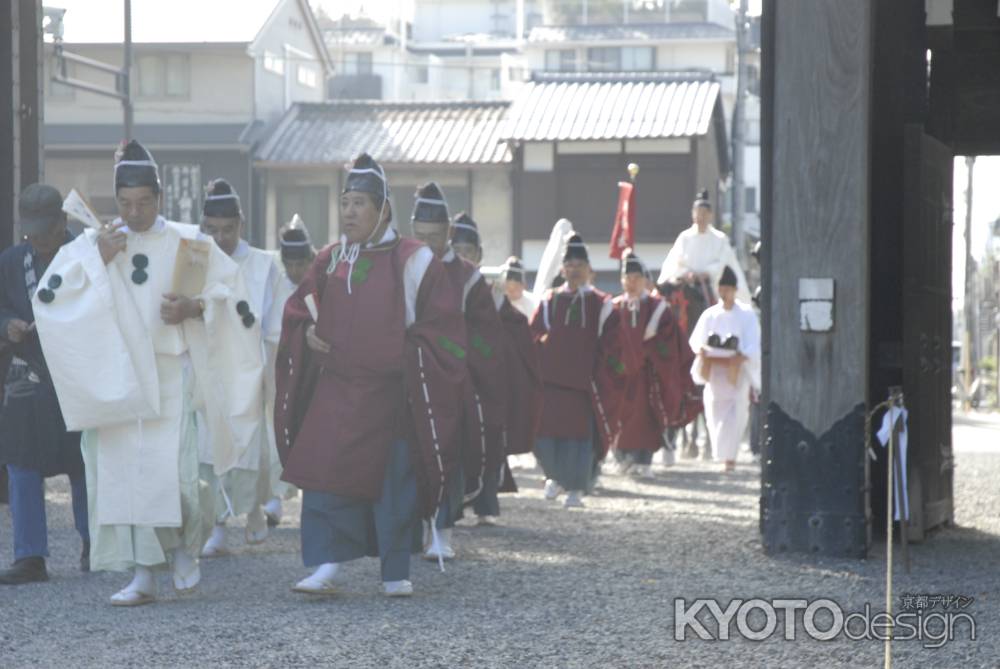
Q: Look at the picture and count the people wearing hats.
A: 12